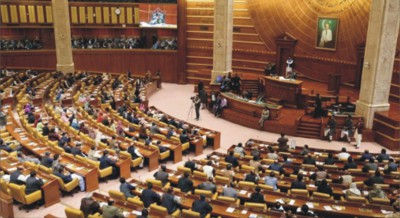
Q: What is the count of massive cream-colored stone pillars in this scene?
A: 3